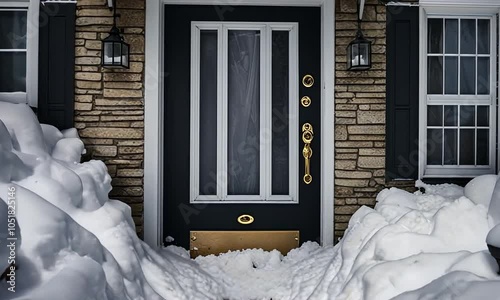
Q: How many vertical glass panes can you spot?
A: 3